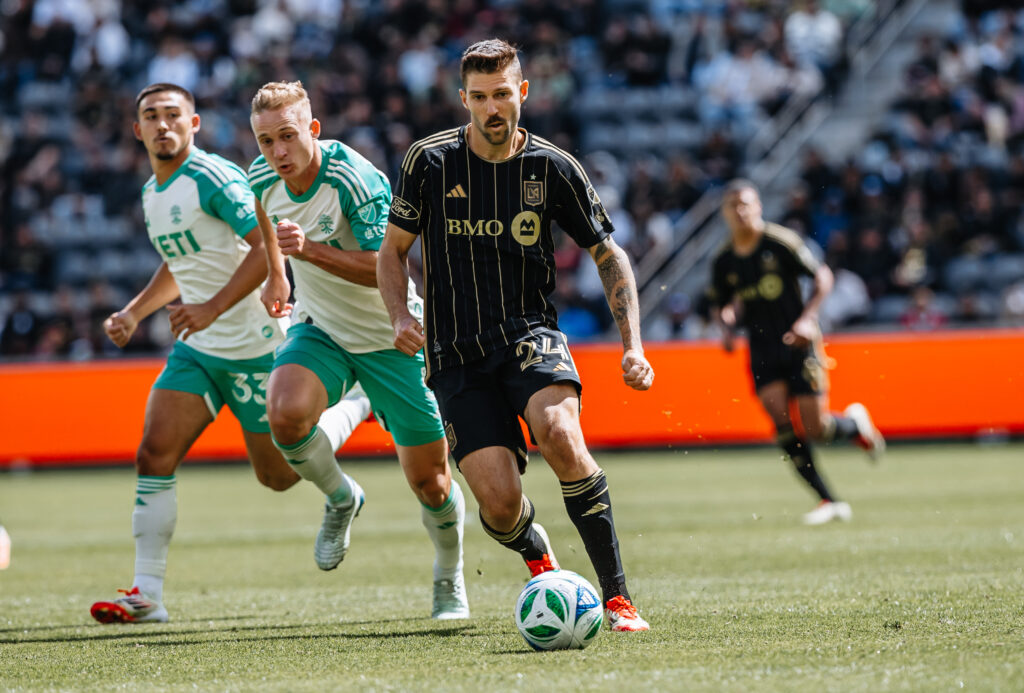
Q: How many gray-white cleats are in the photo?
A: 2